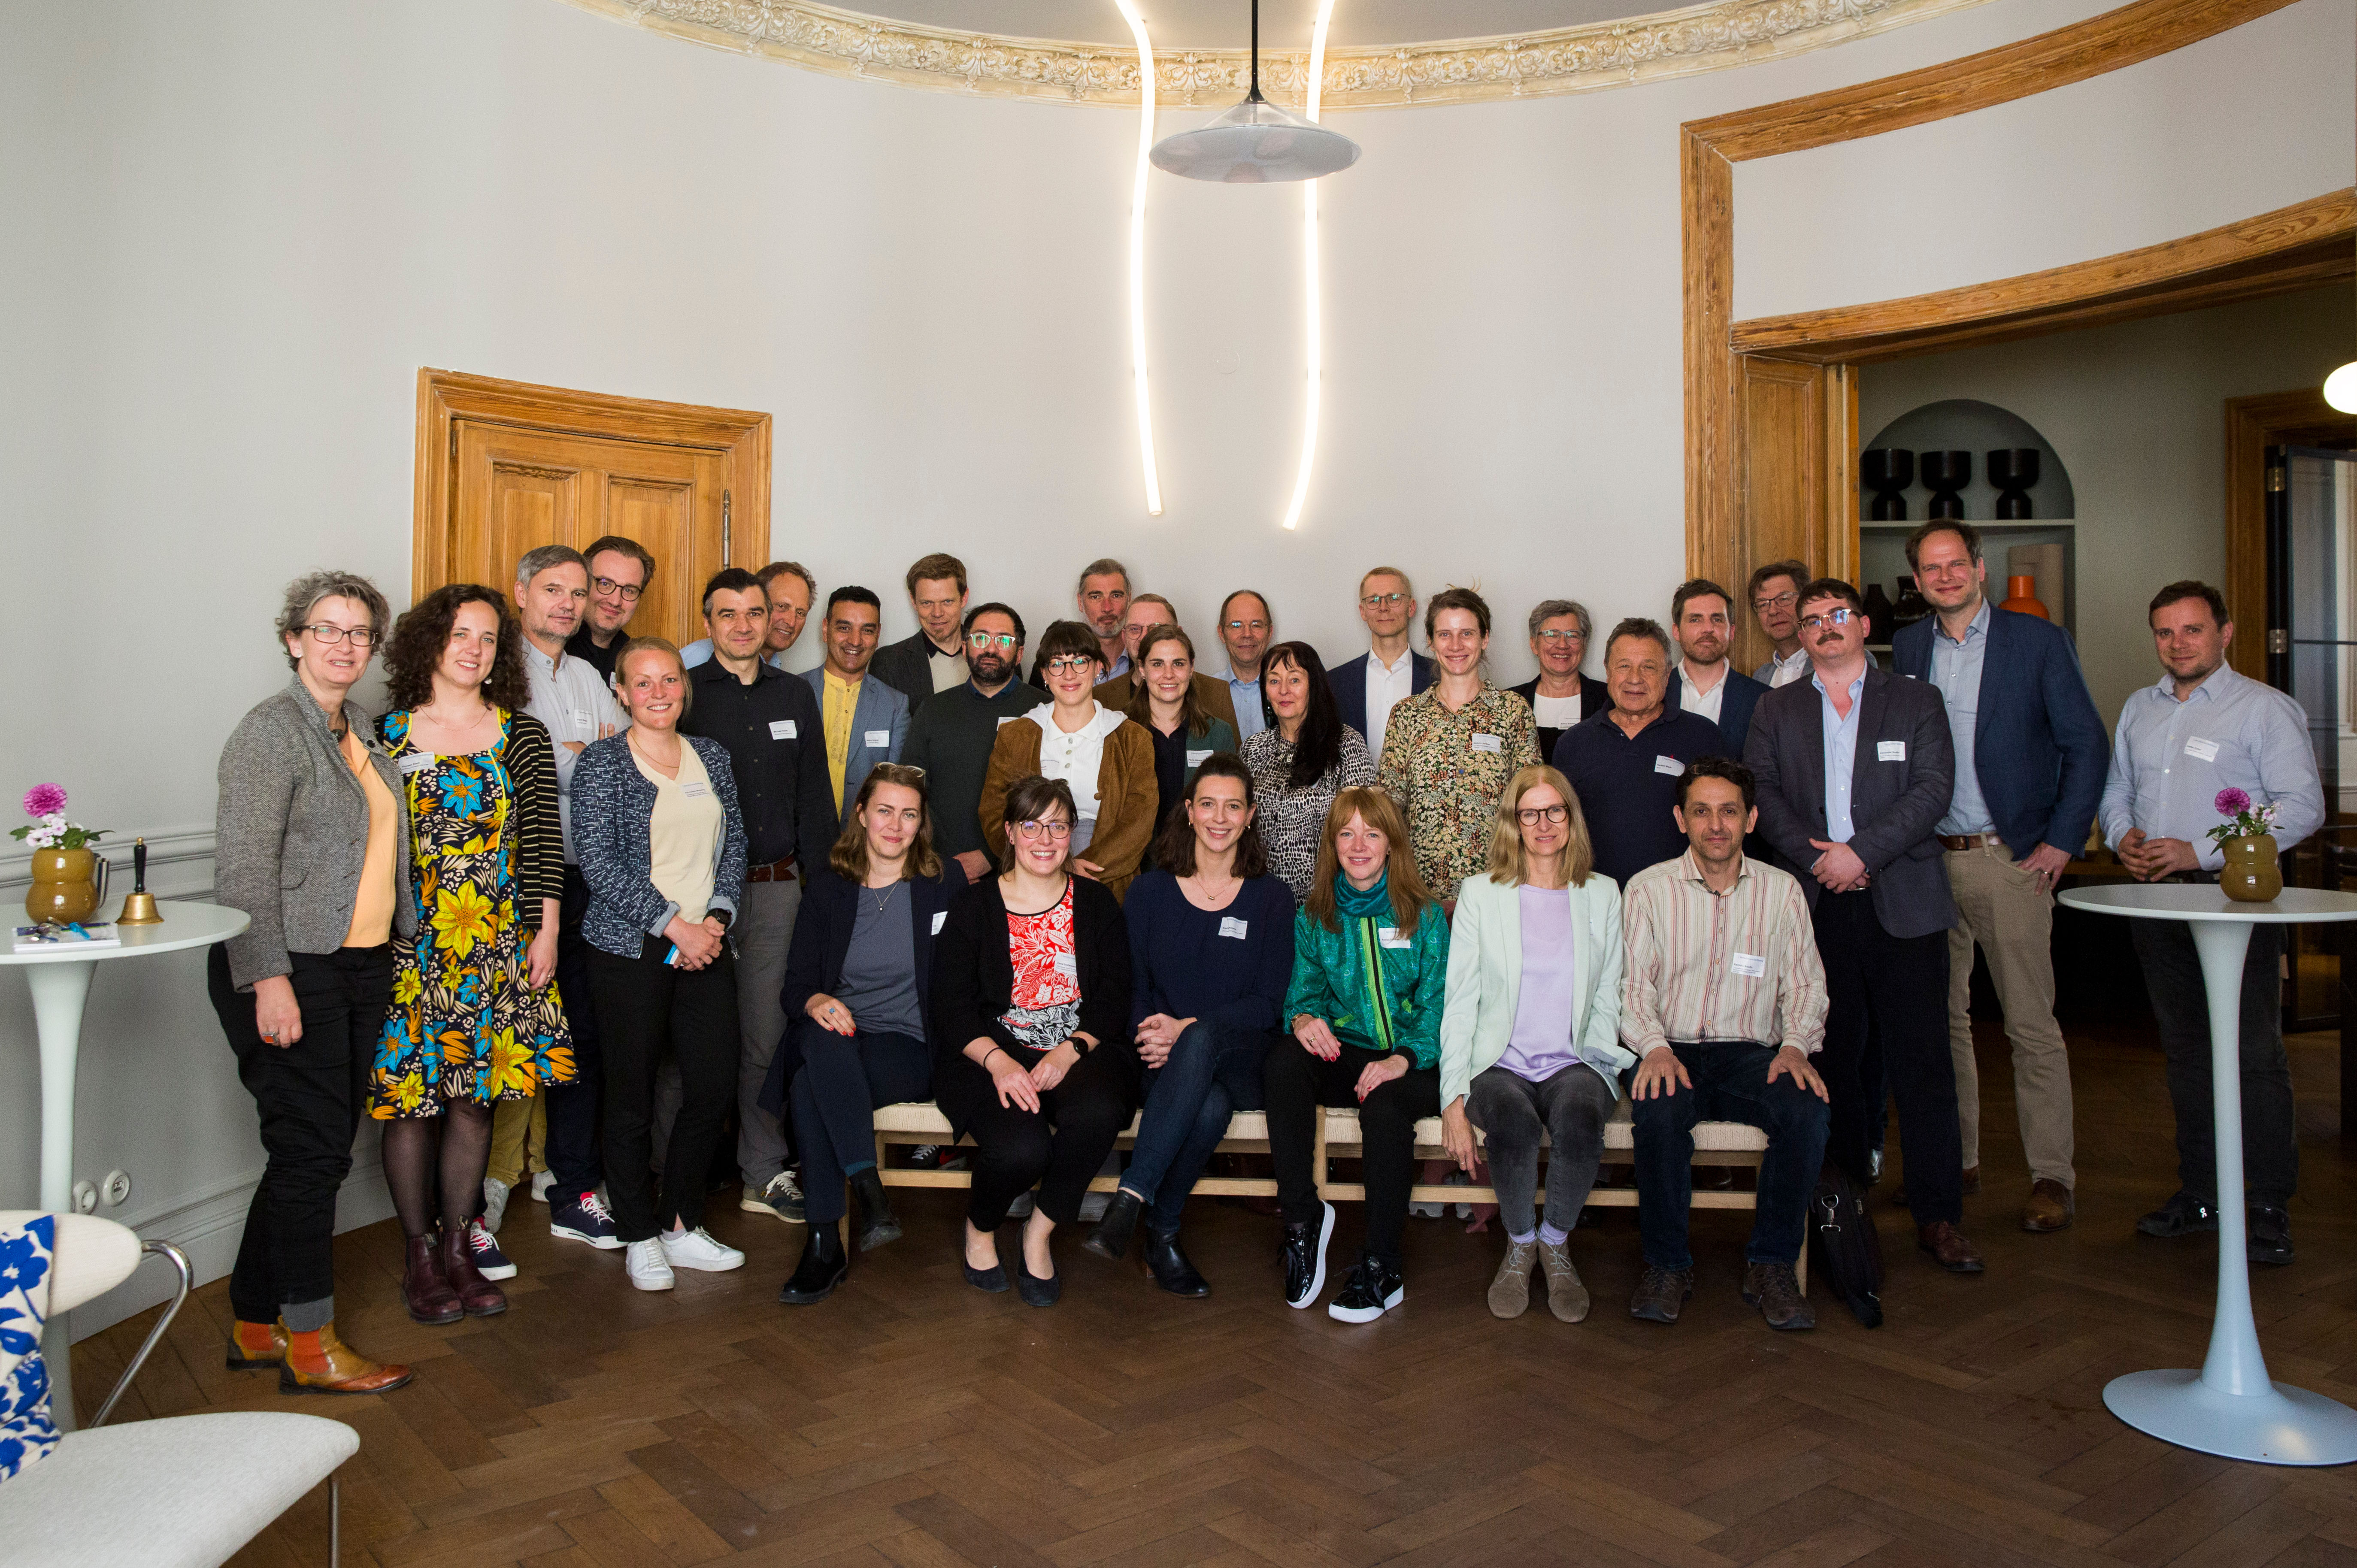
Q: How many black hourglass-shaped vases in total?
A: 3